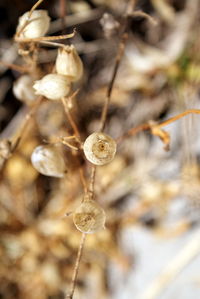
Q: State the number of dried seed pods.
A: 7